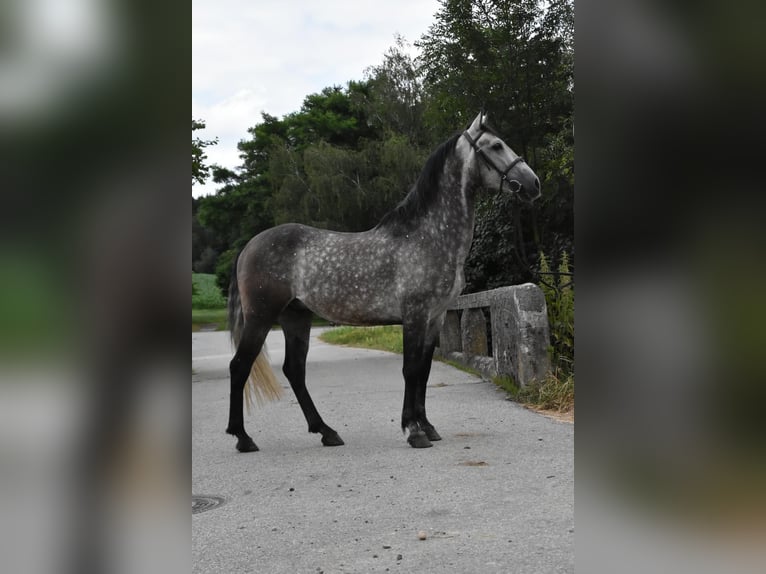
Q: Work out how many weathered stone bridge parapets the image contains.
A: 1